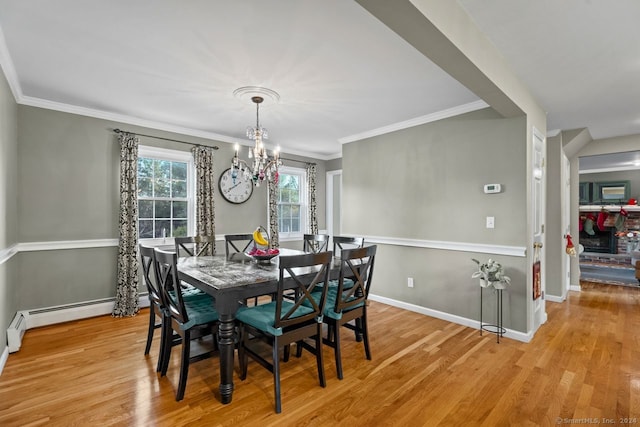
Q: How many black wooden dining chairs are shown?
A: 8